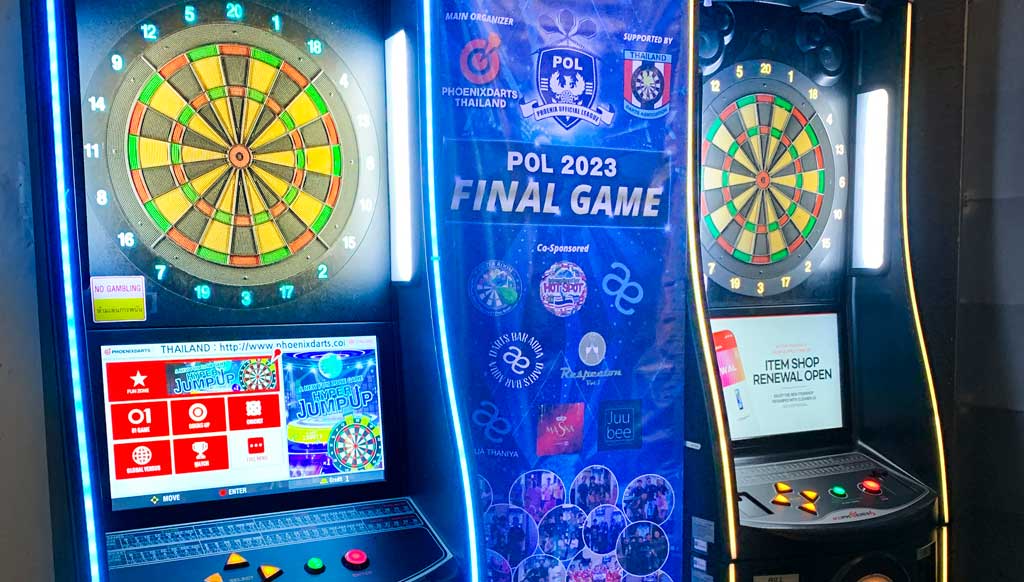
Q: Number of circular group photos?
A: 12